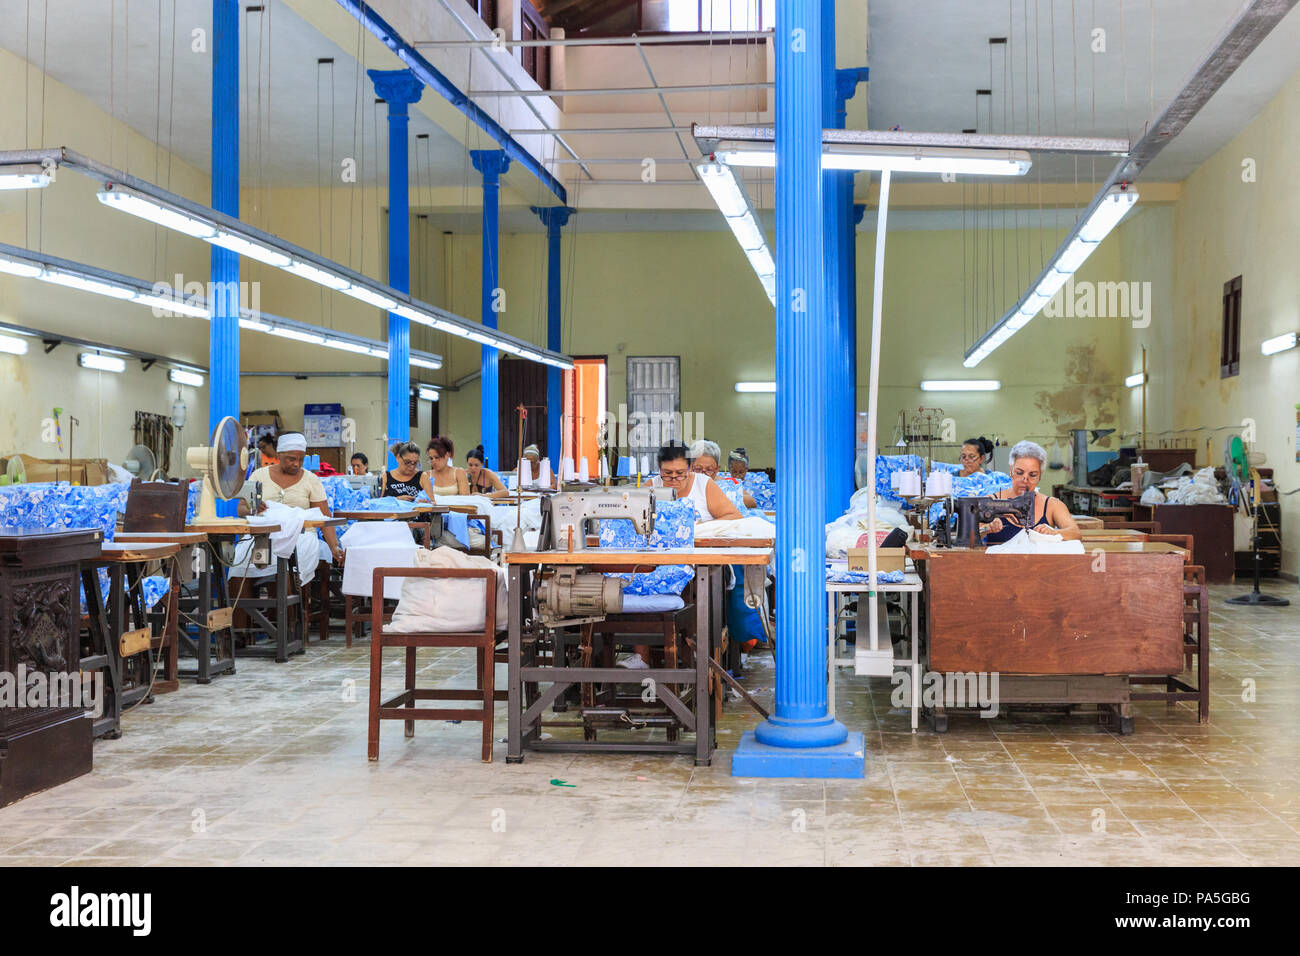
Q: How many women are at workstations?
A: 12